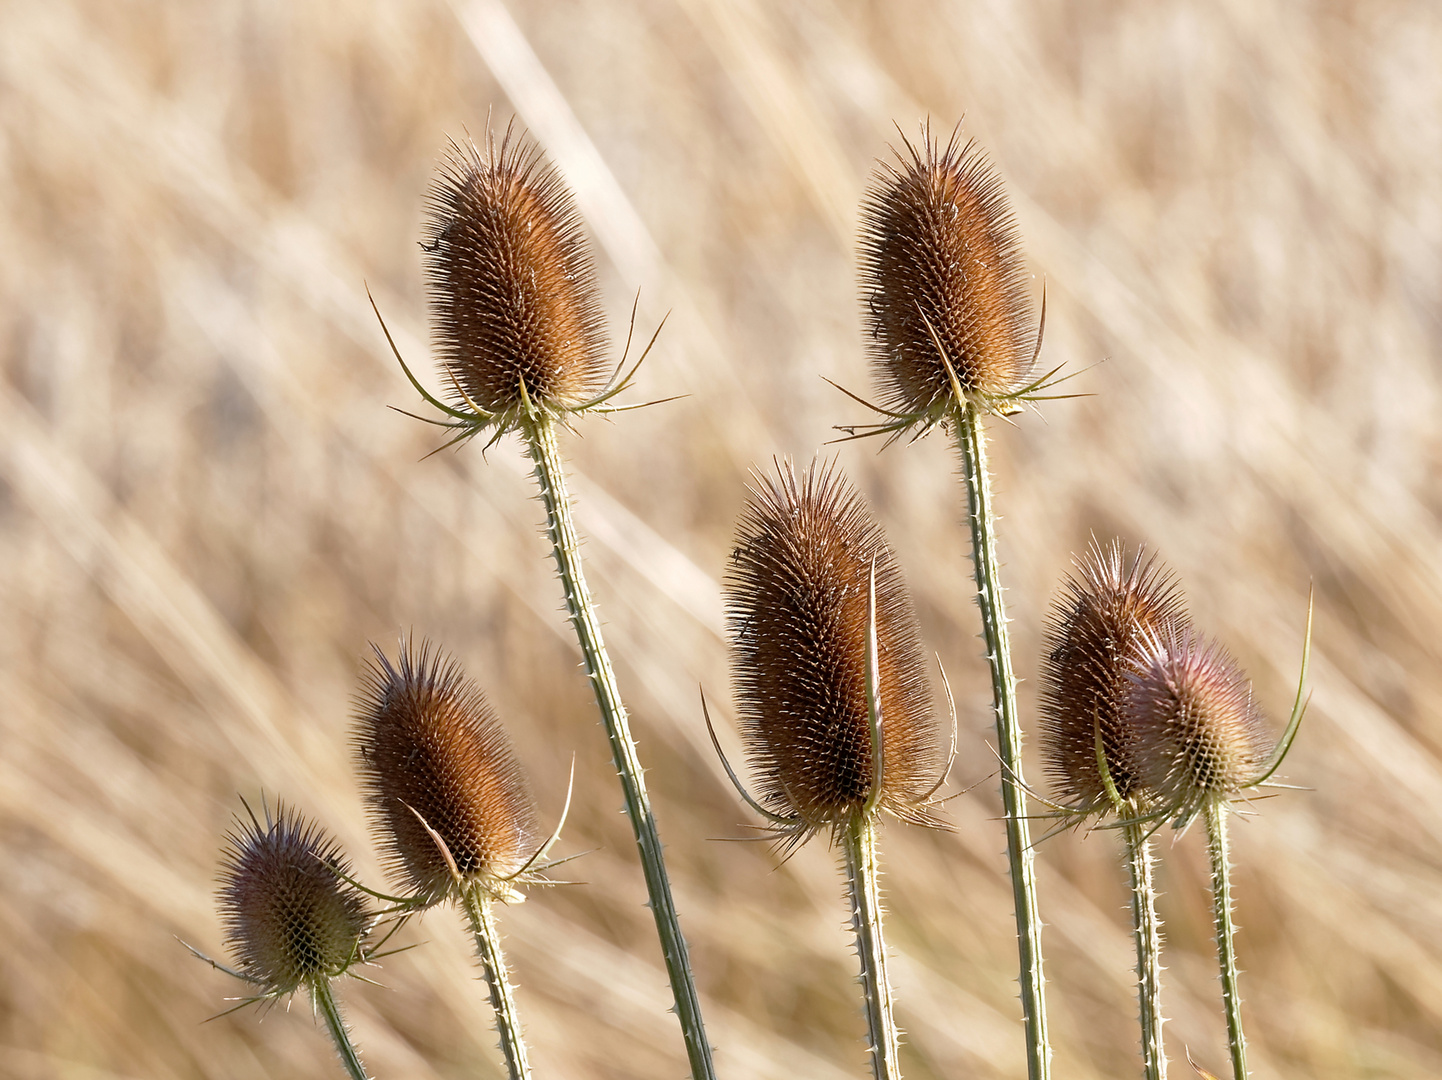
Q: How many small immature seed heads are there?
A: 2